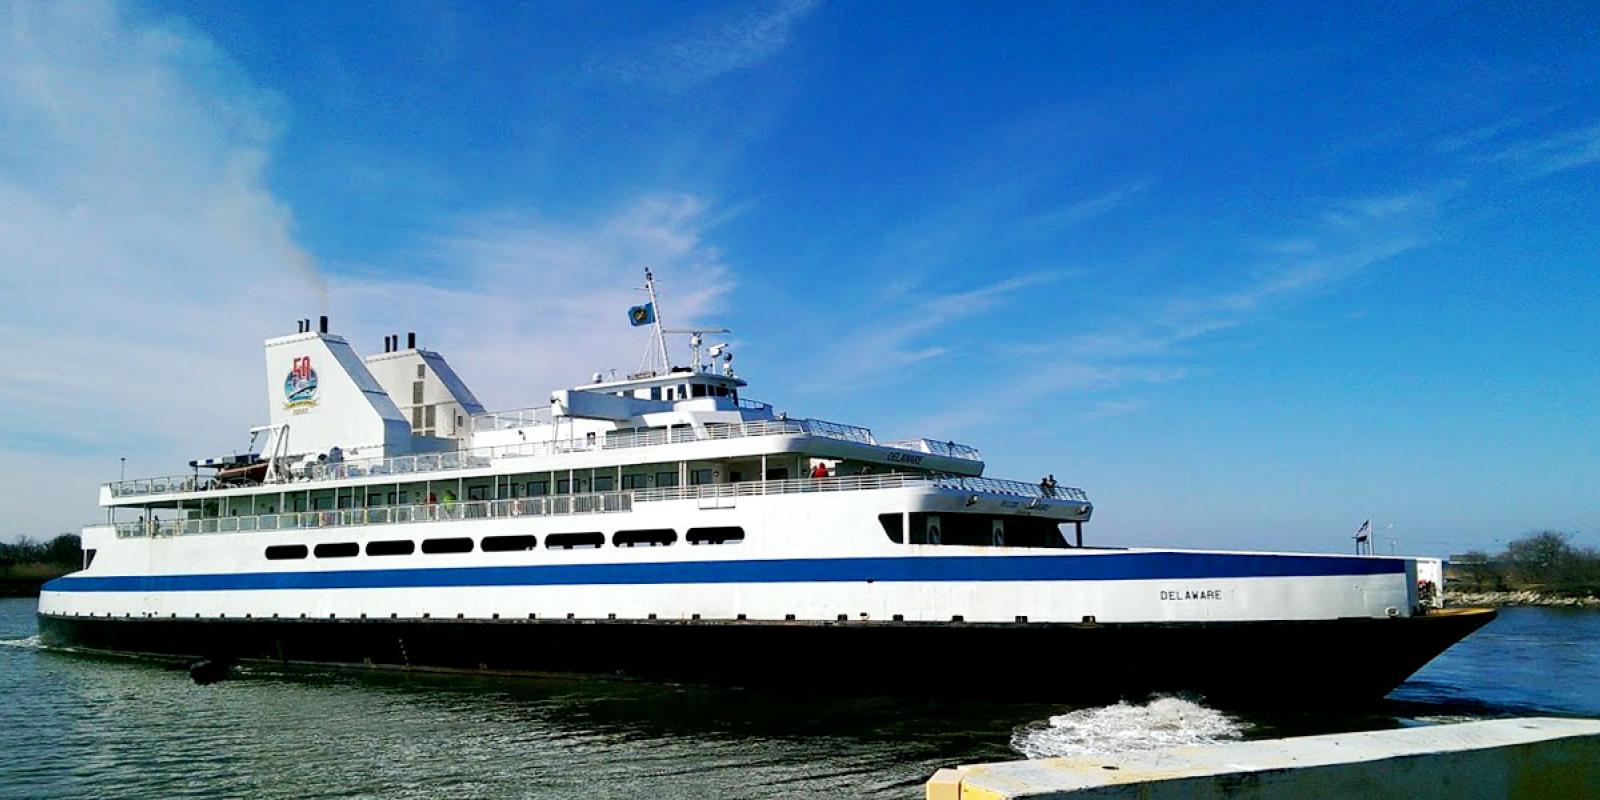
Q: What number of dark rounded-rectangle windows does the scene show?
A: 8